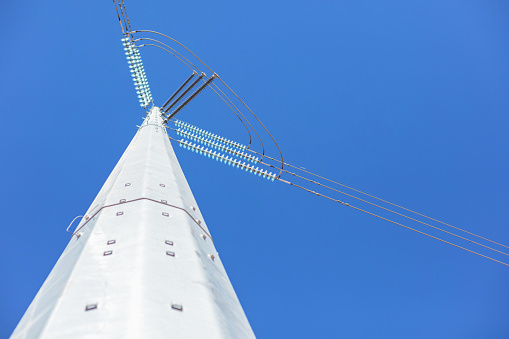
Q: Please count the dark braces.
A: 3